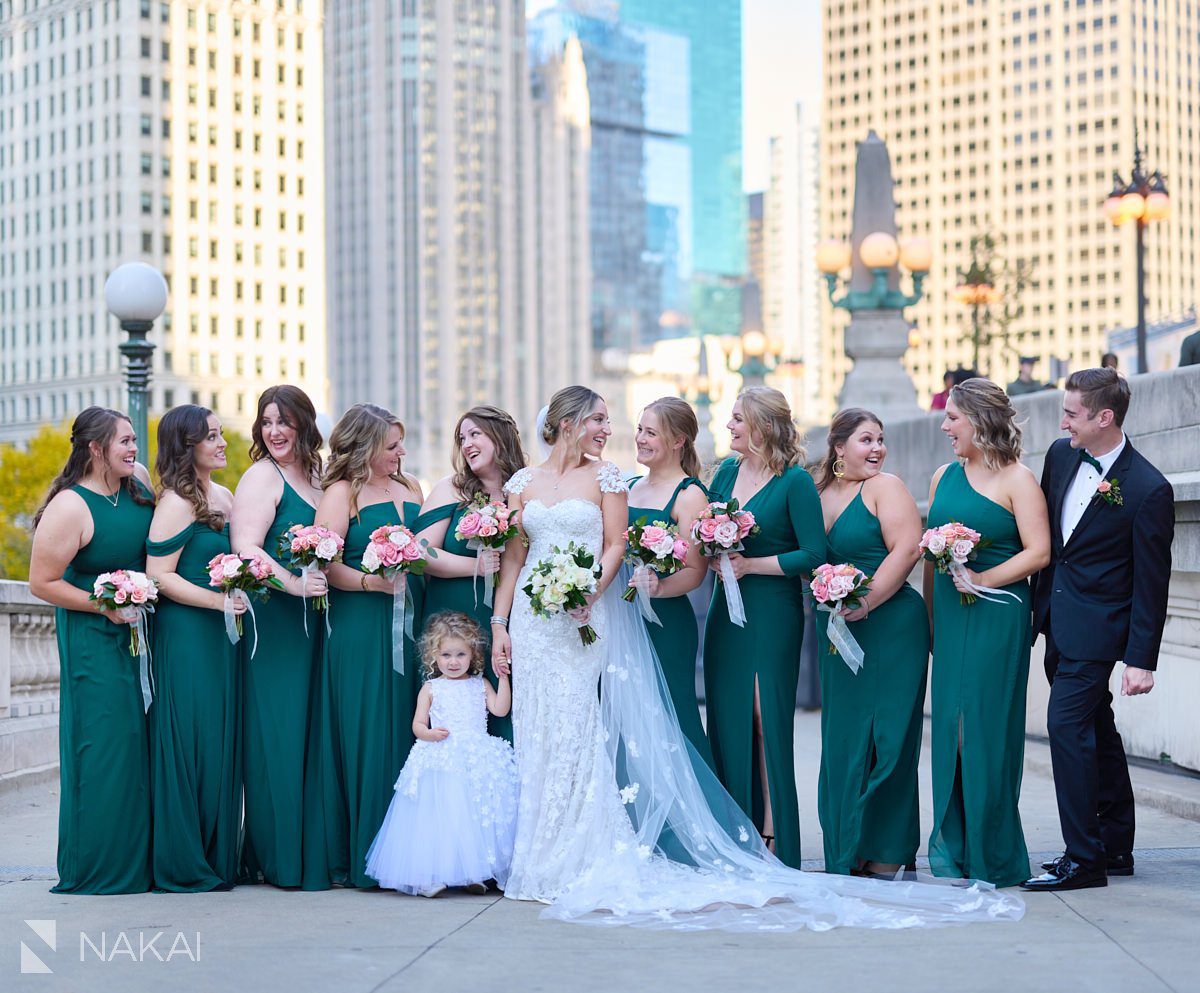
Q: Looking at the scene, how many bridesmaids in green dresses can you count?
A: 9